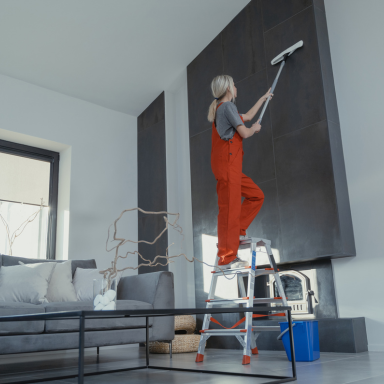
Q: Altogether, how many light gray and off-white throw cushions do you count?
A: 3